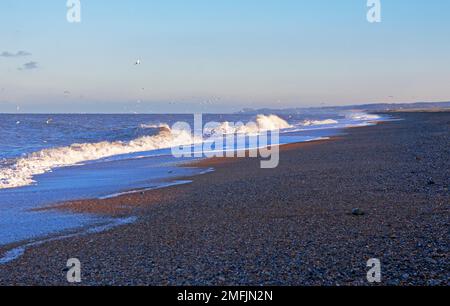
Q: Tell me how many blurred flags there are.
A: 0